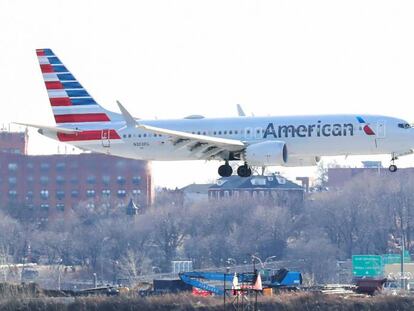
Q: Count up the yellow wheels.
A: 0